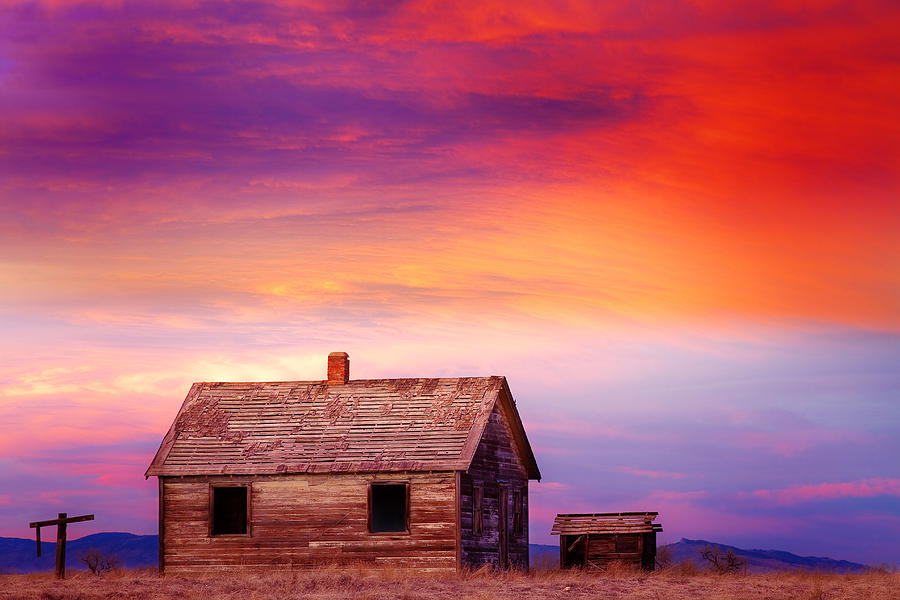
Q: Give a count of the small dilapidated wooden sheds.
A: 1